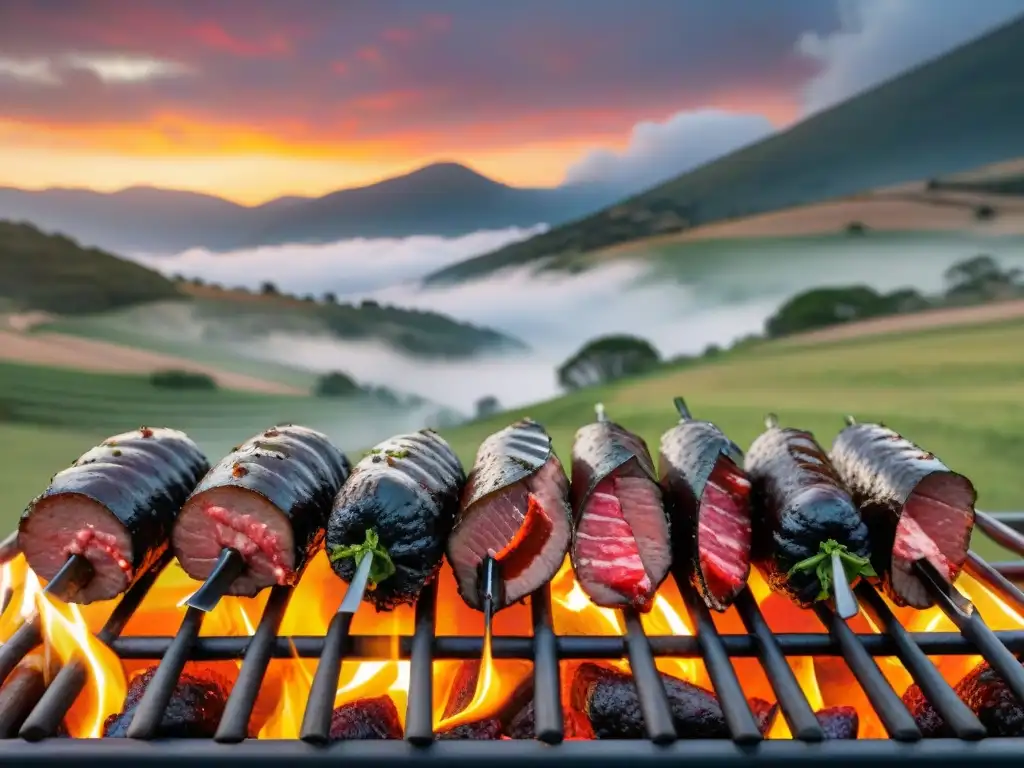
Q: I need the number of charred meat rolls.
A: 8